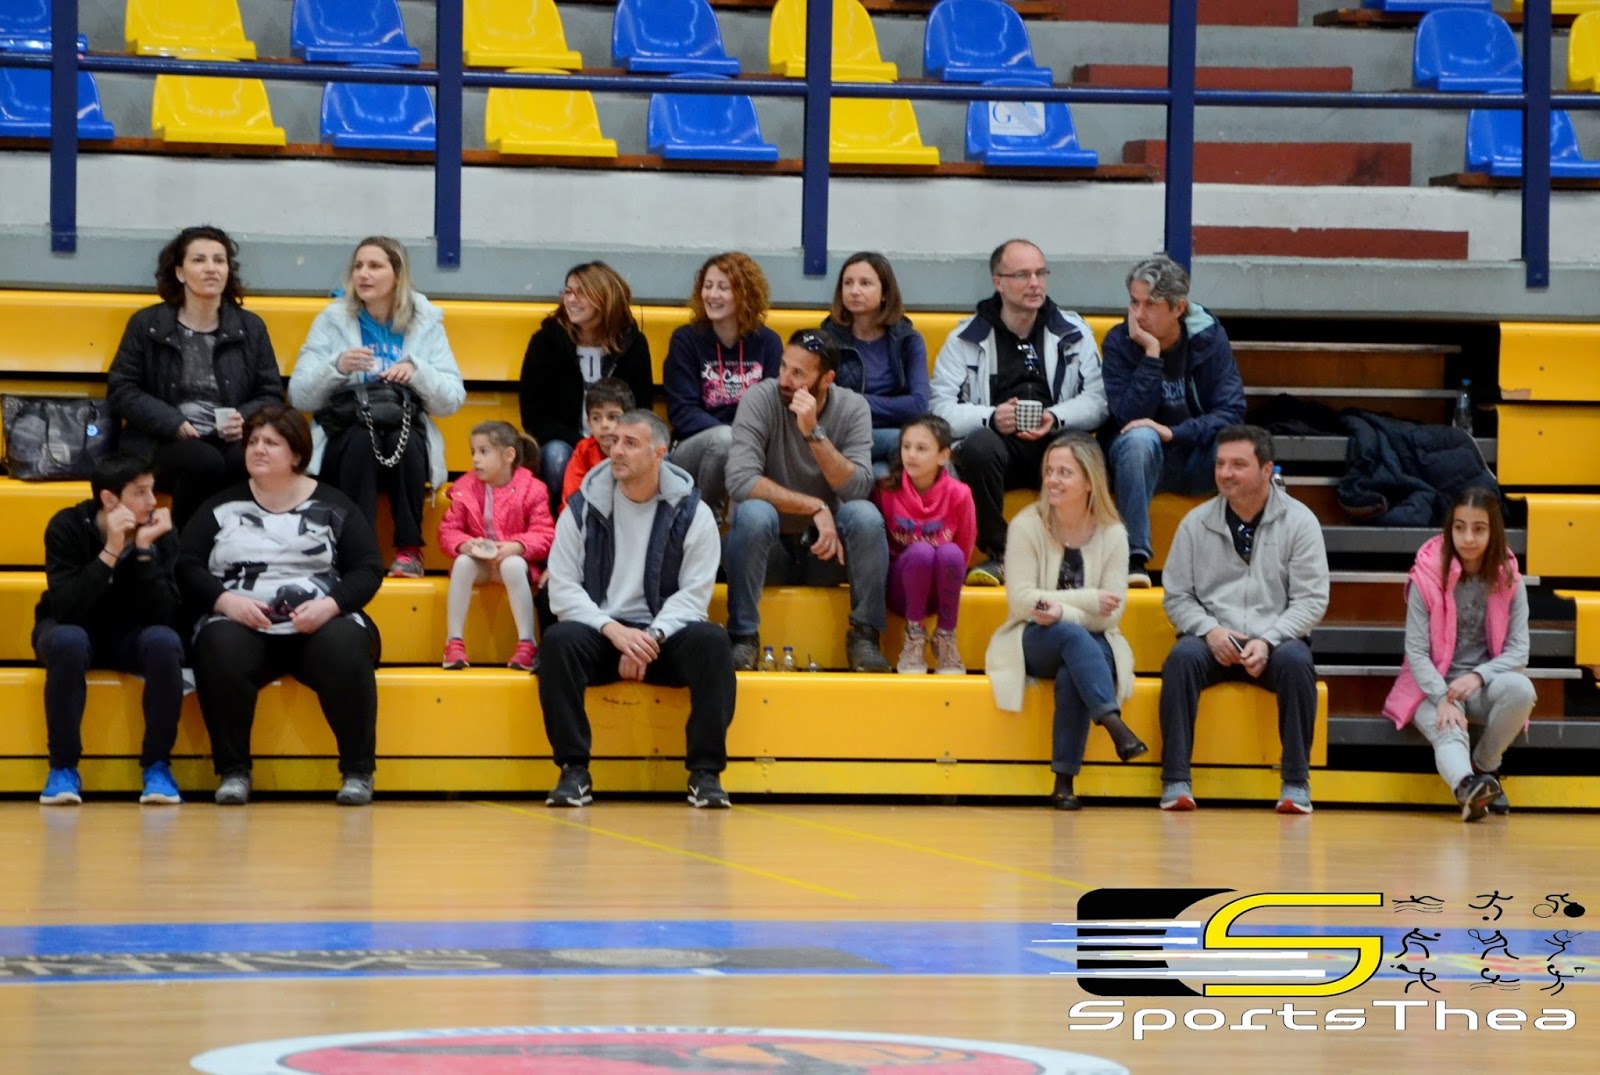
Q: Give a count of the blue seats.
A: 11